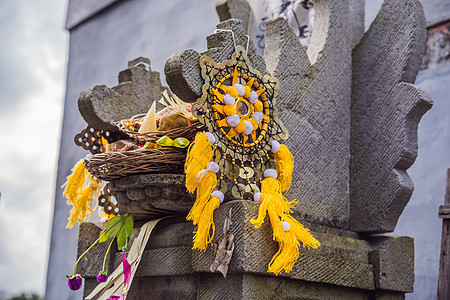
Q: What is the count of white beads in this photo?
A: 13